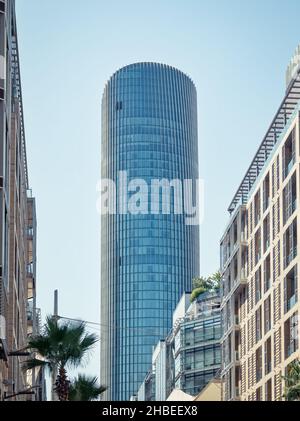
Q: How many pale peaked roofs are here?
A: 2